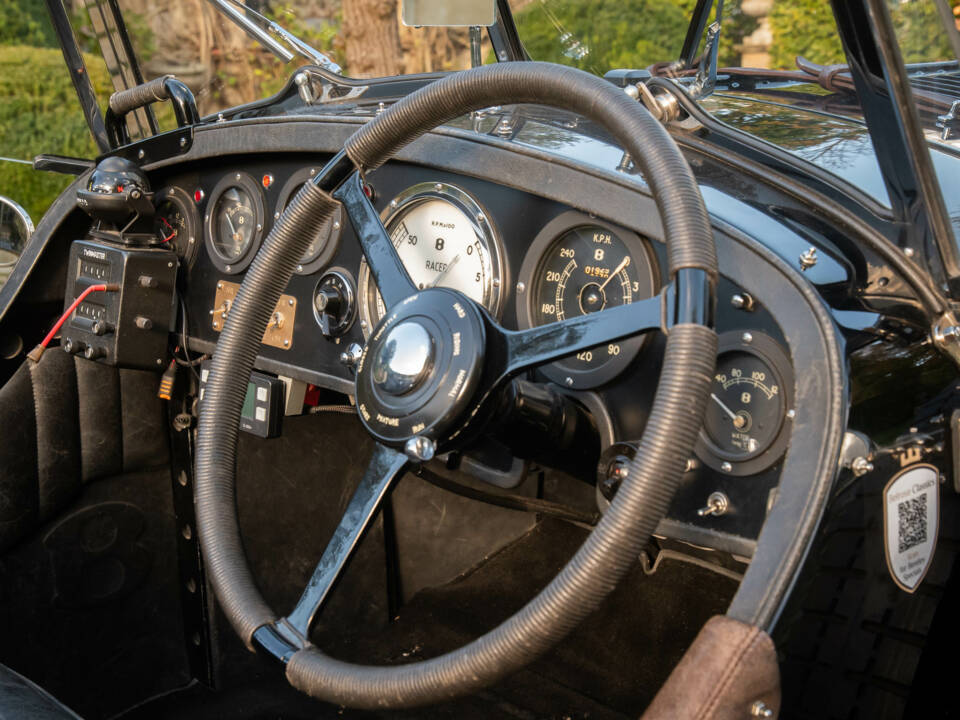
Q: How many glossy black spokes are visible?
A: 3